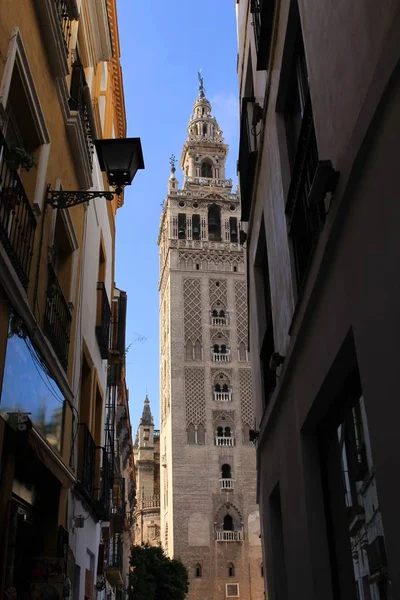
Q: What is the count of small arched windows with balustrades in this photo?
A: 6